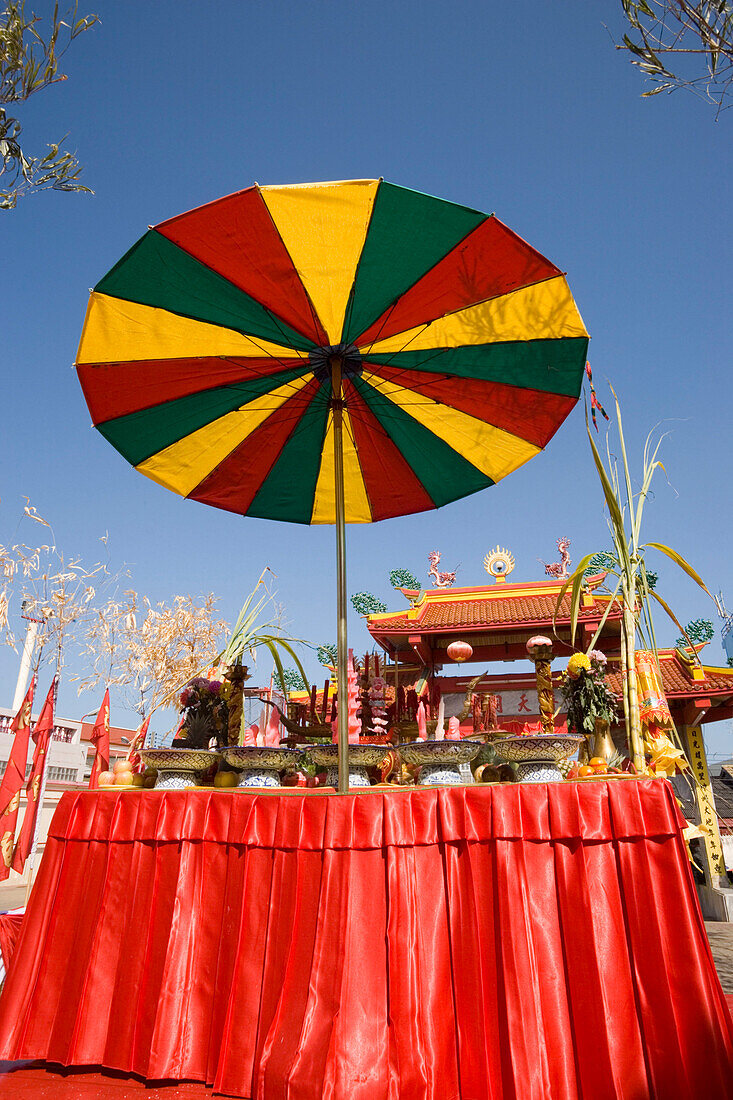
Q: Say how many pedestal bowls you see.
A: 5